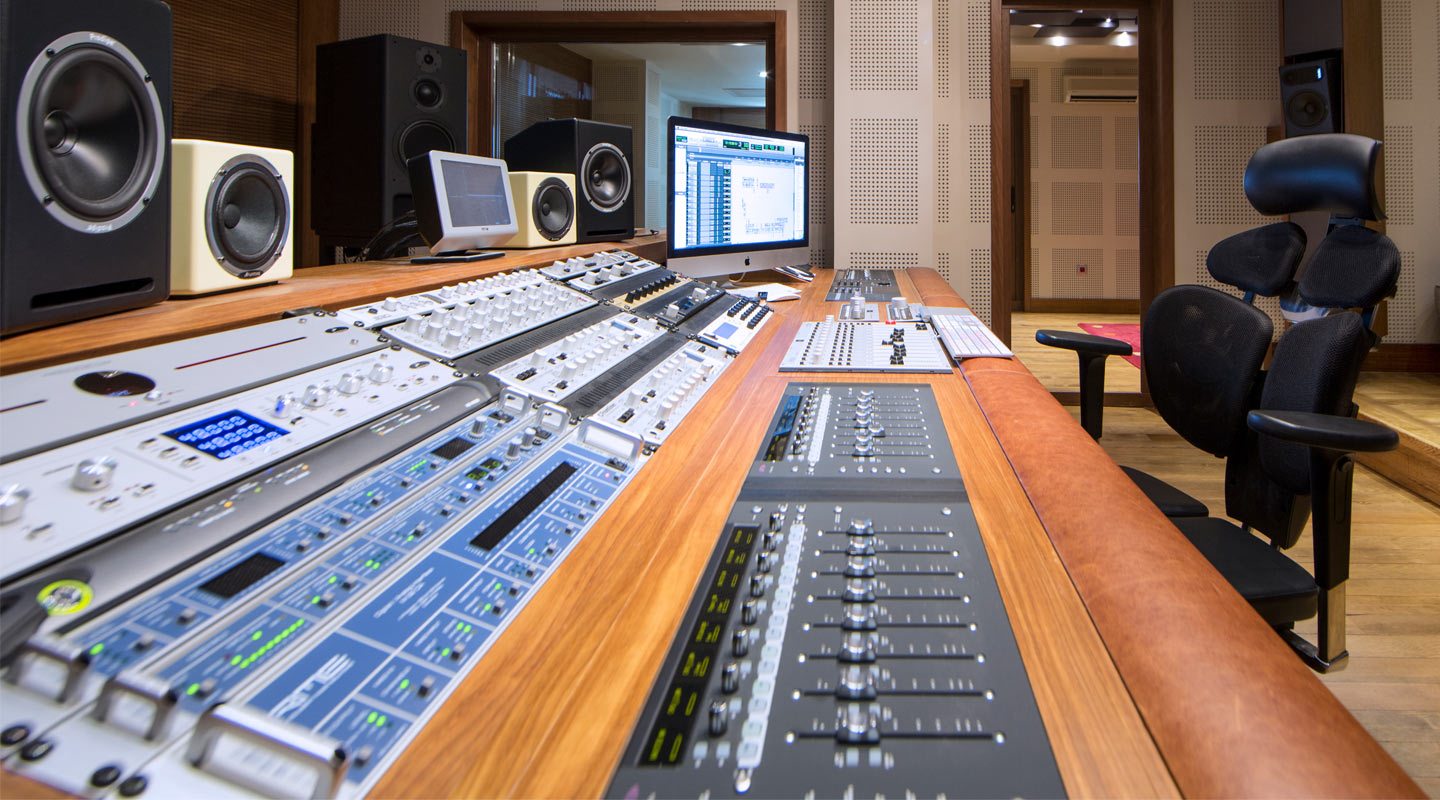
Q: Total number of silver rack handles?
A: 6